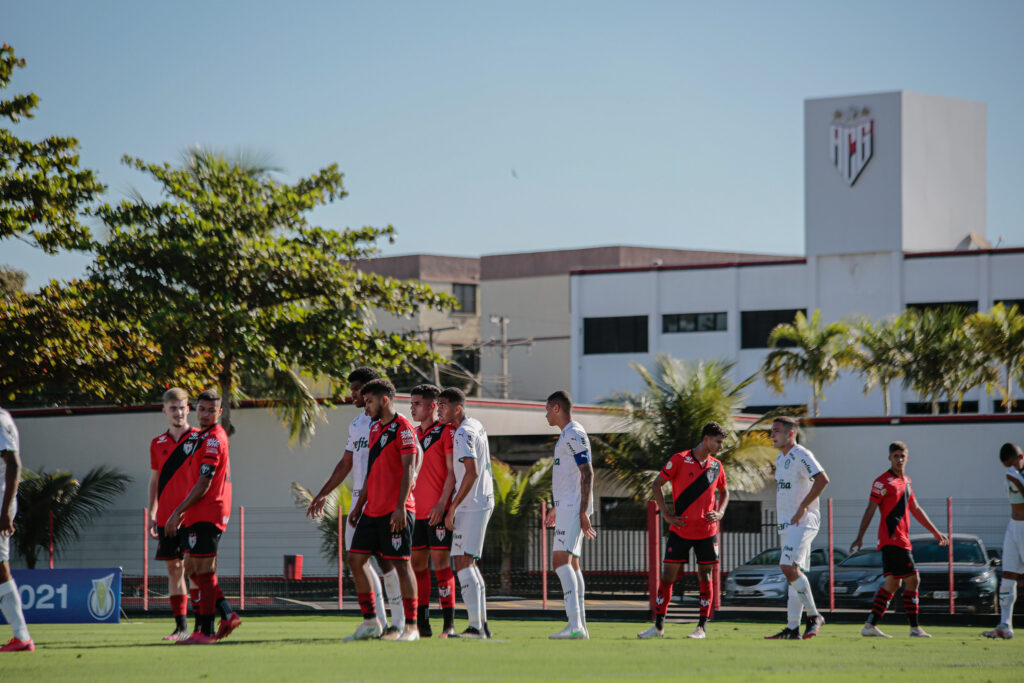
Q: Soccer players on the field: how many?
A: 12